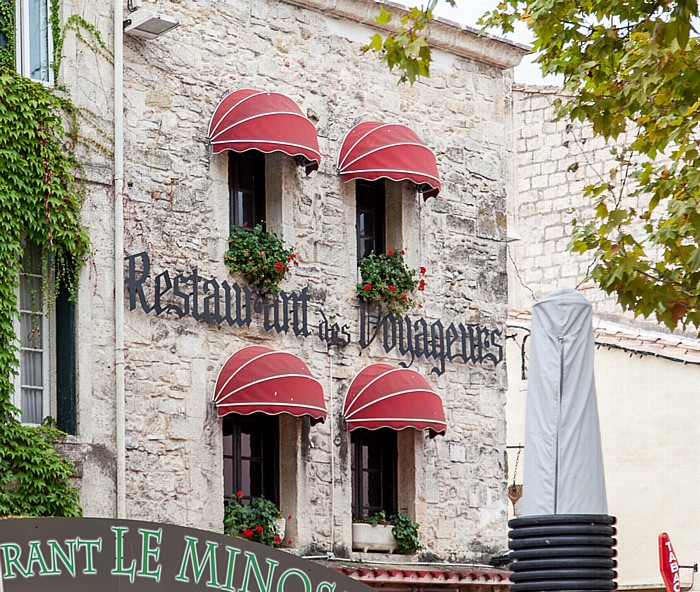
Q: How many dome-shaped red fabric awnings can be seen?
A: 4